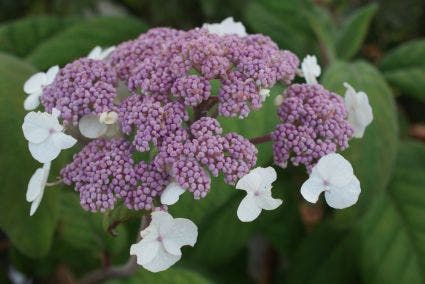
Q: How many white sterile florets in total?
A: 12